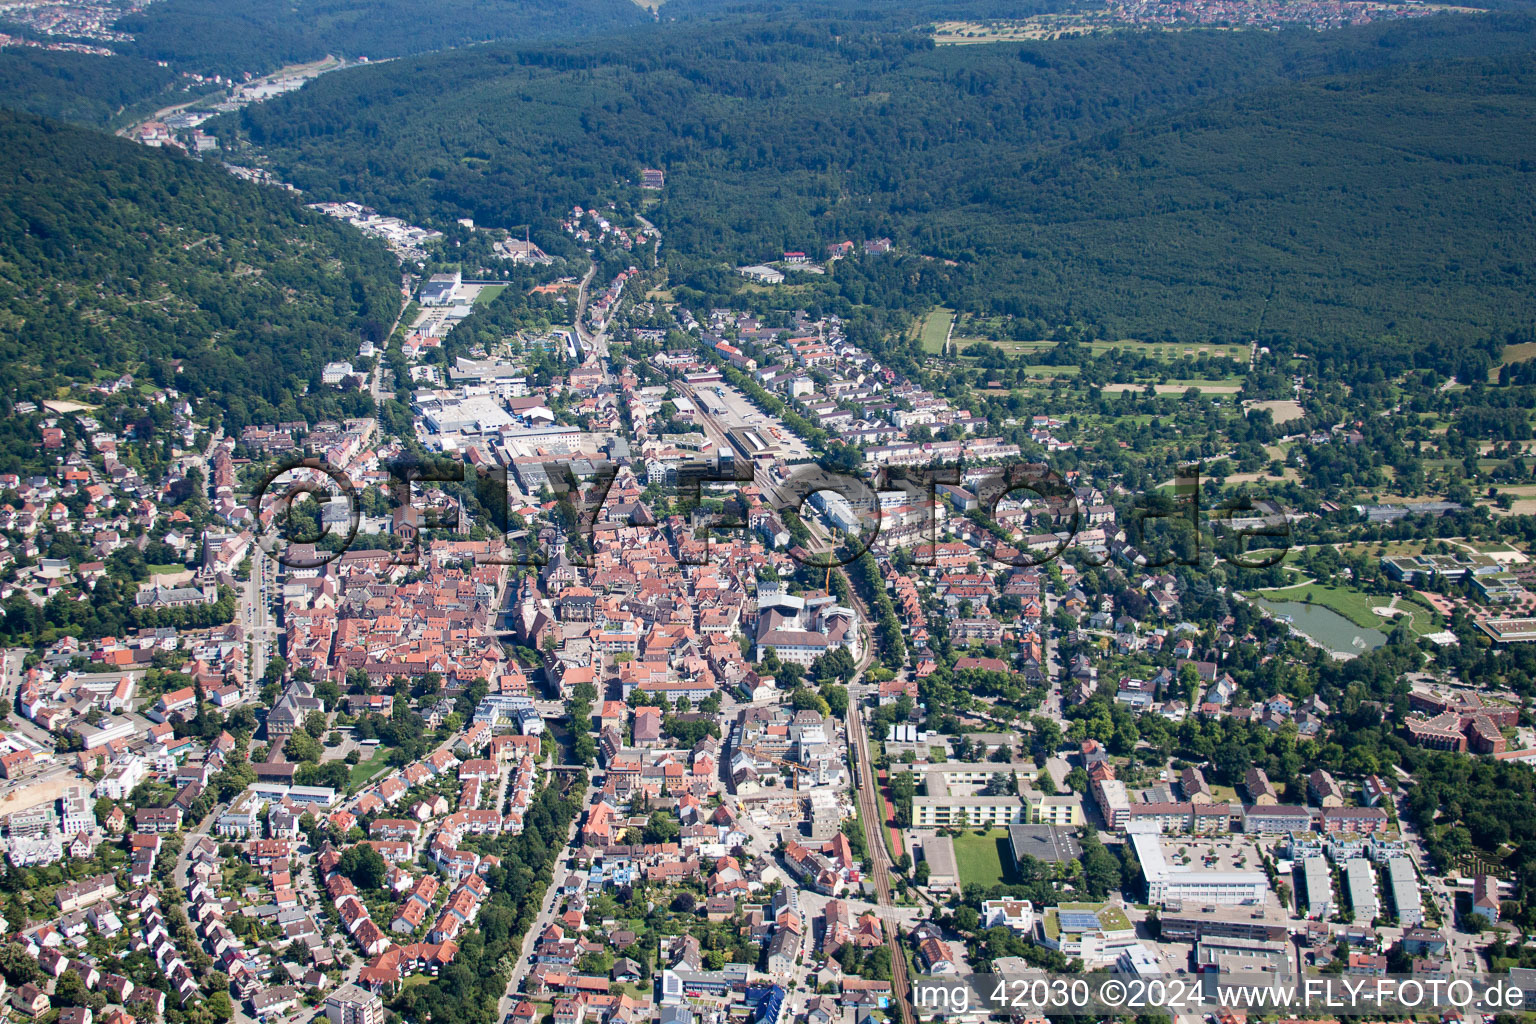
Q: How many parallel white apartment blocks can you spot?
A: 3